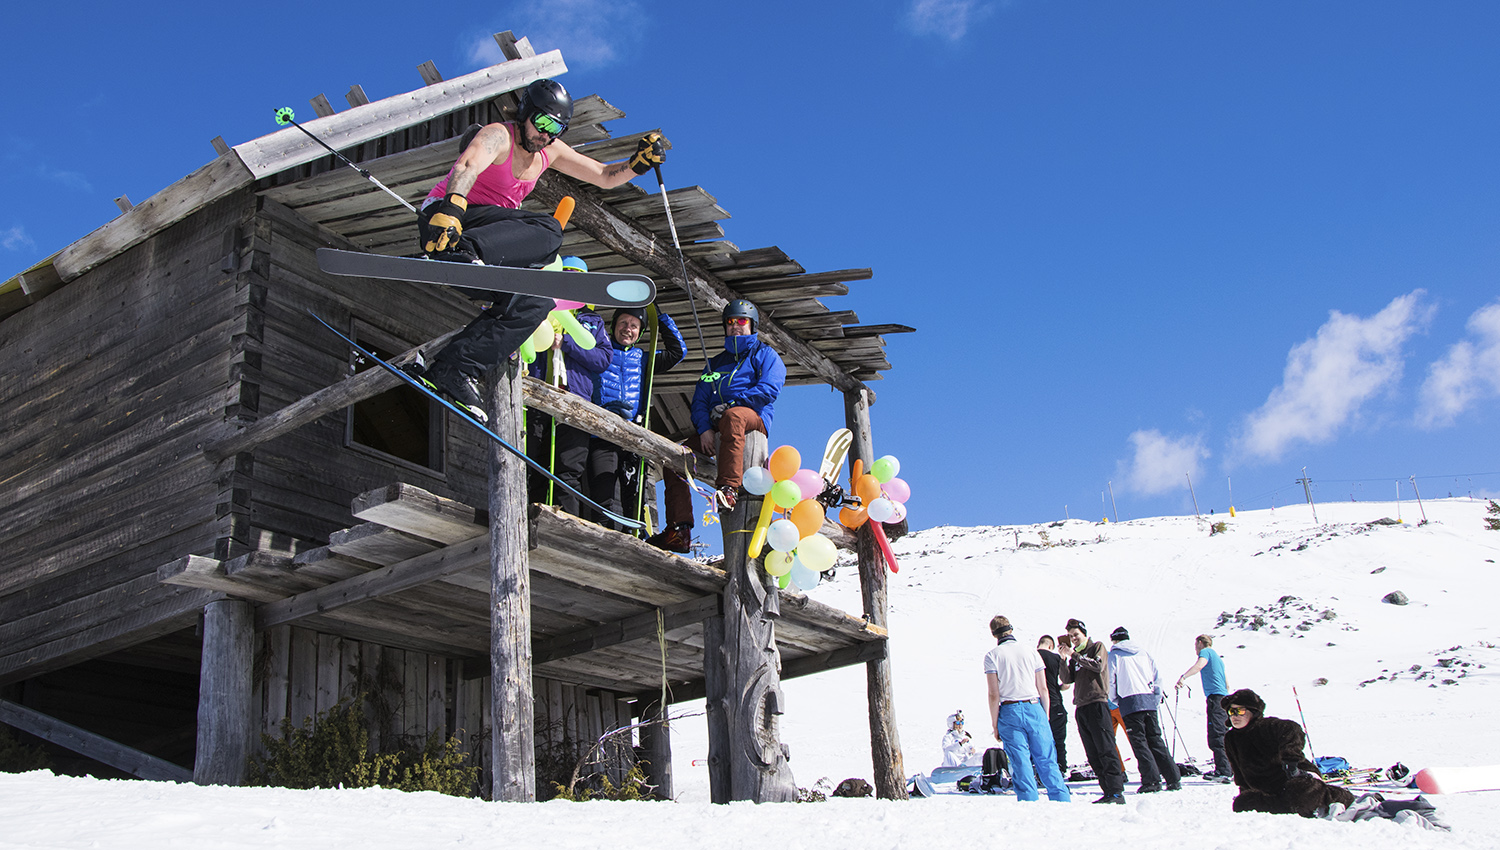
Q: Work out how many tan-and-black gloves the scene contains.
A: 2